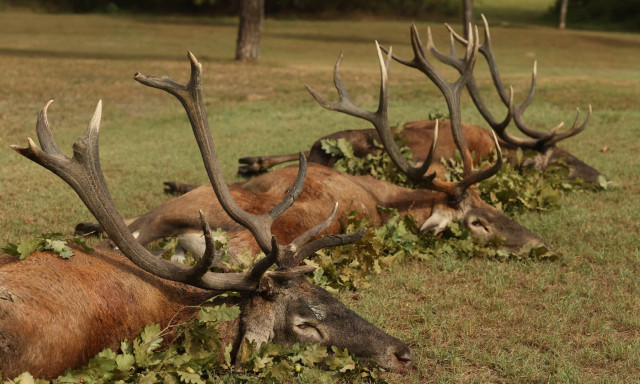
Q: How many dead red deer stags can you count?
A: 3